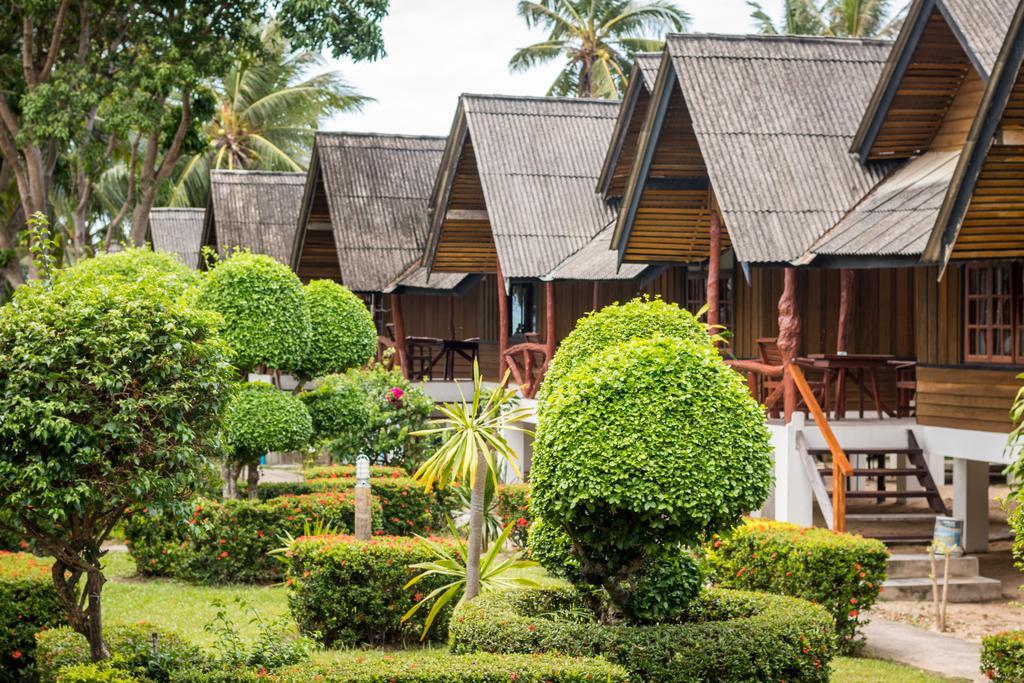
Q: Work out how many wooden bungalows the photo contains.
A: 6